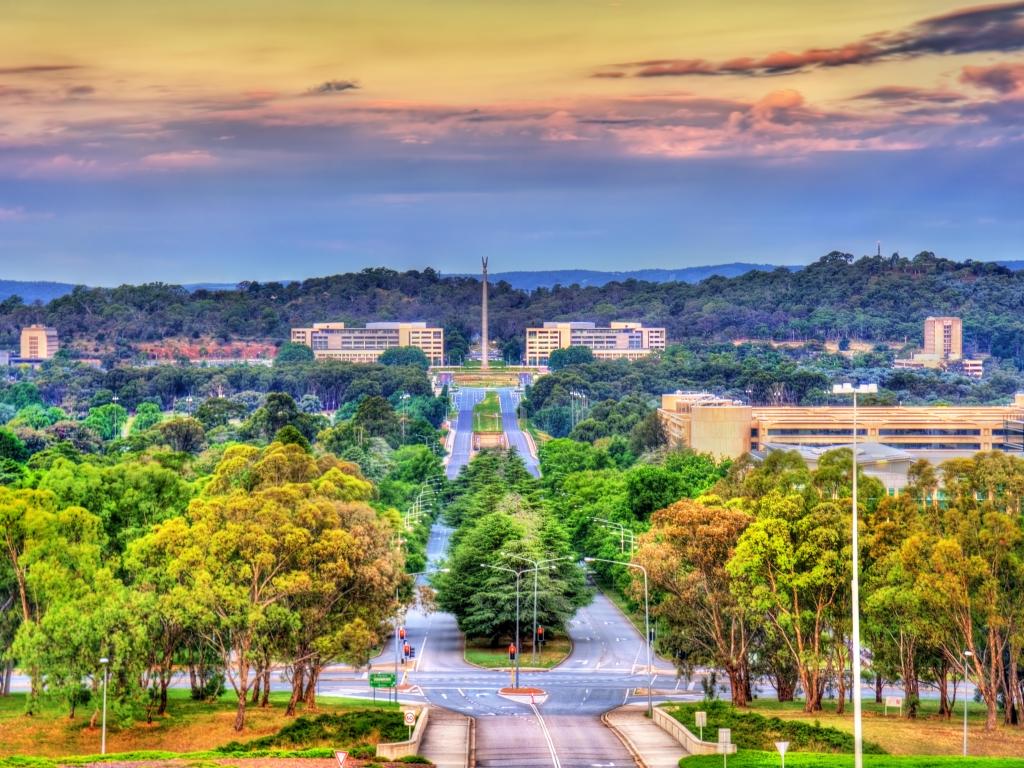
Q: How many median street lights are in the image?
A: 2